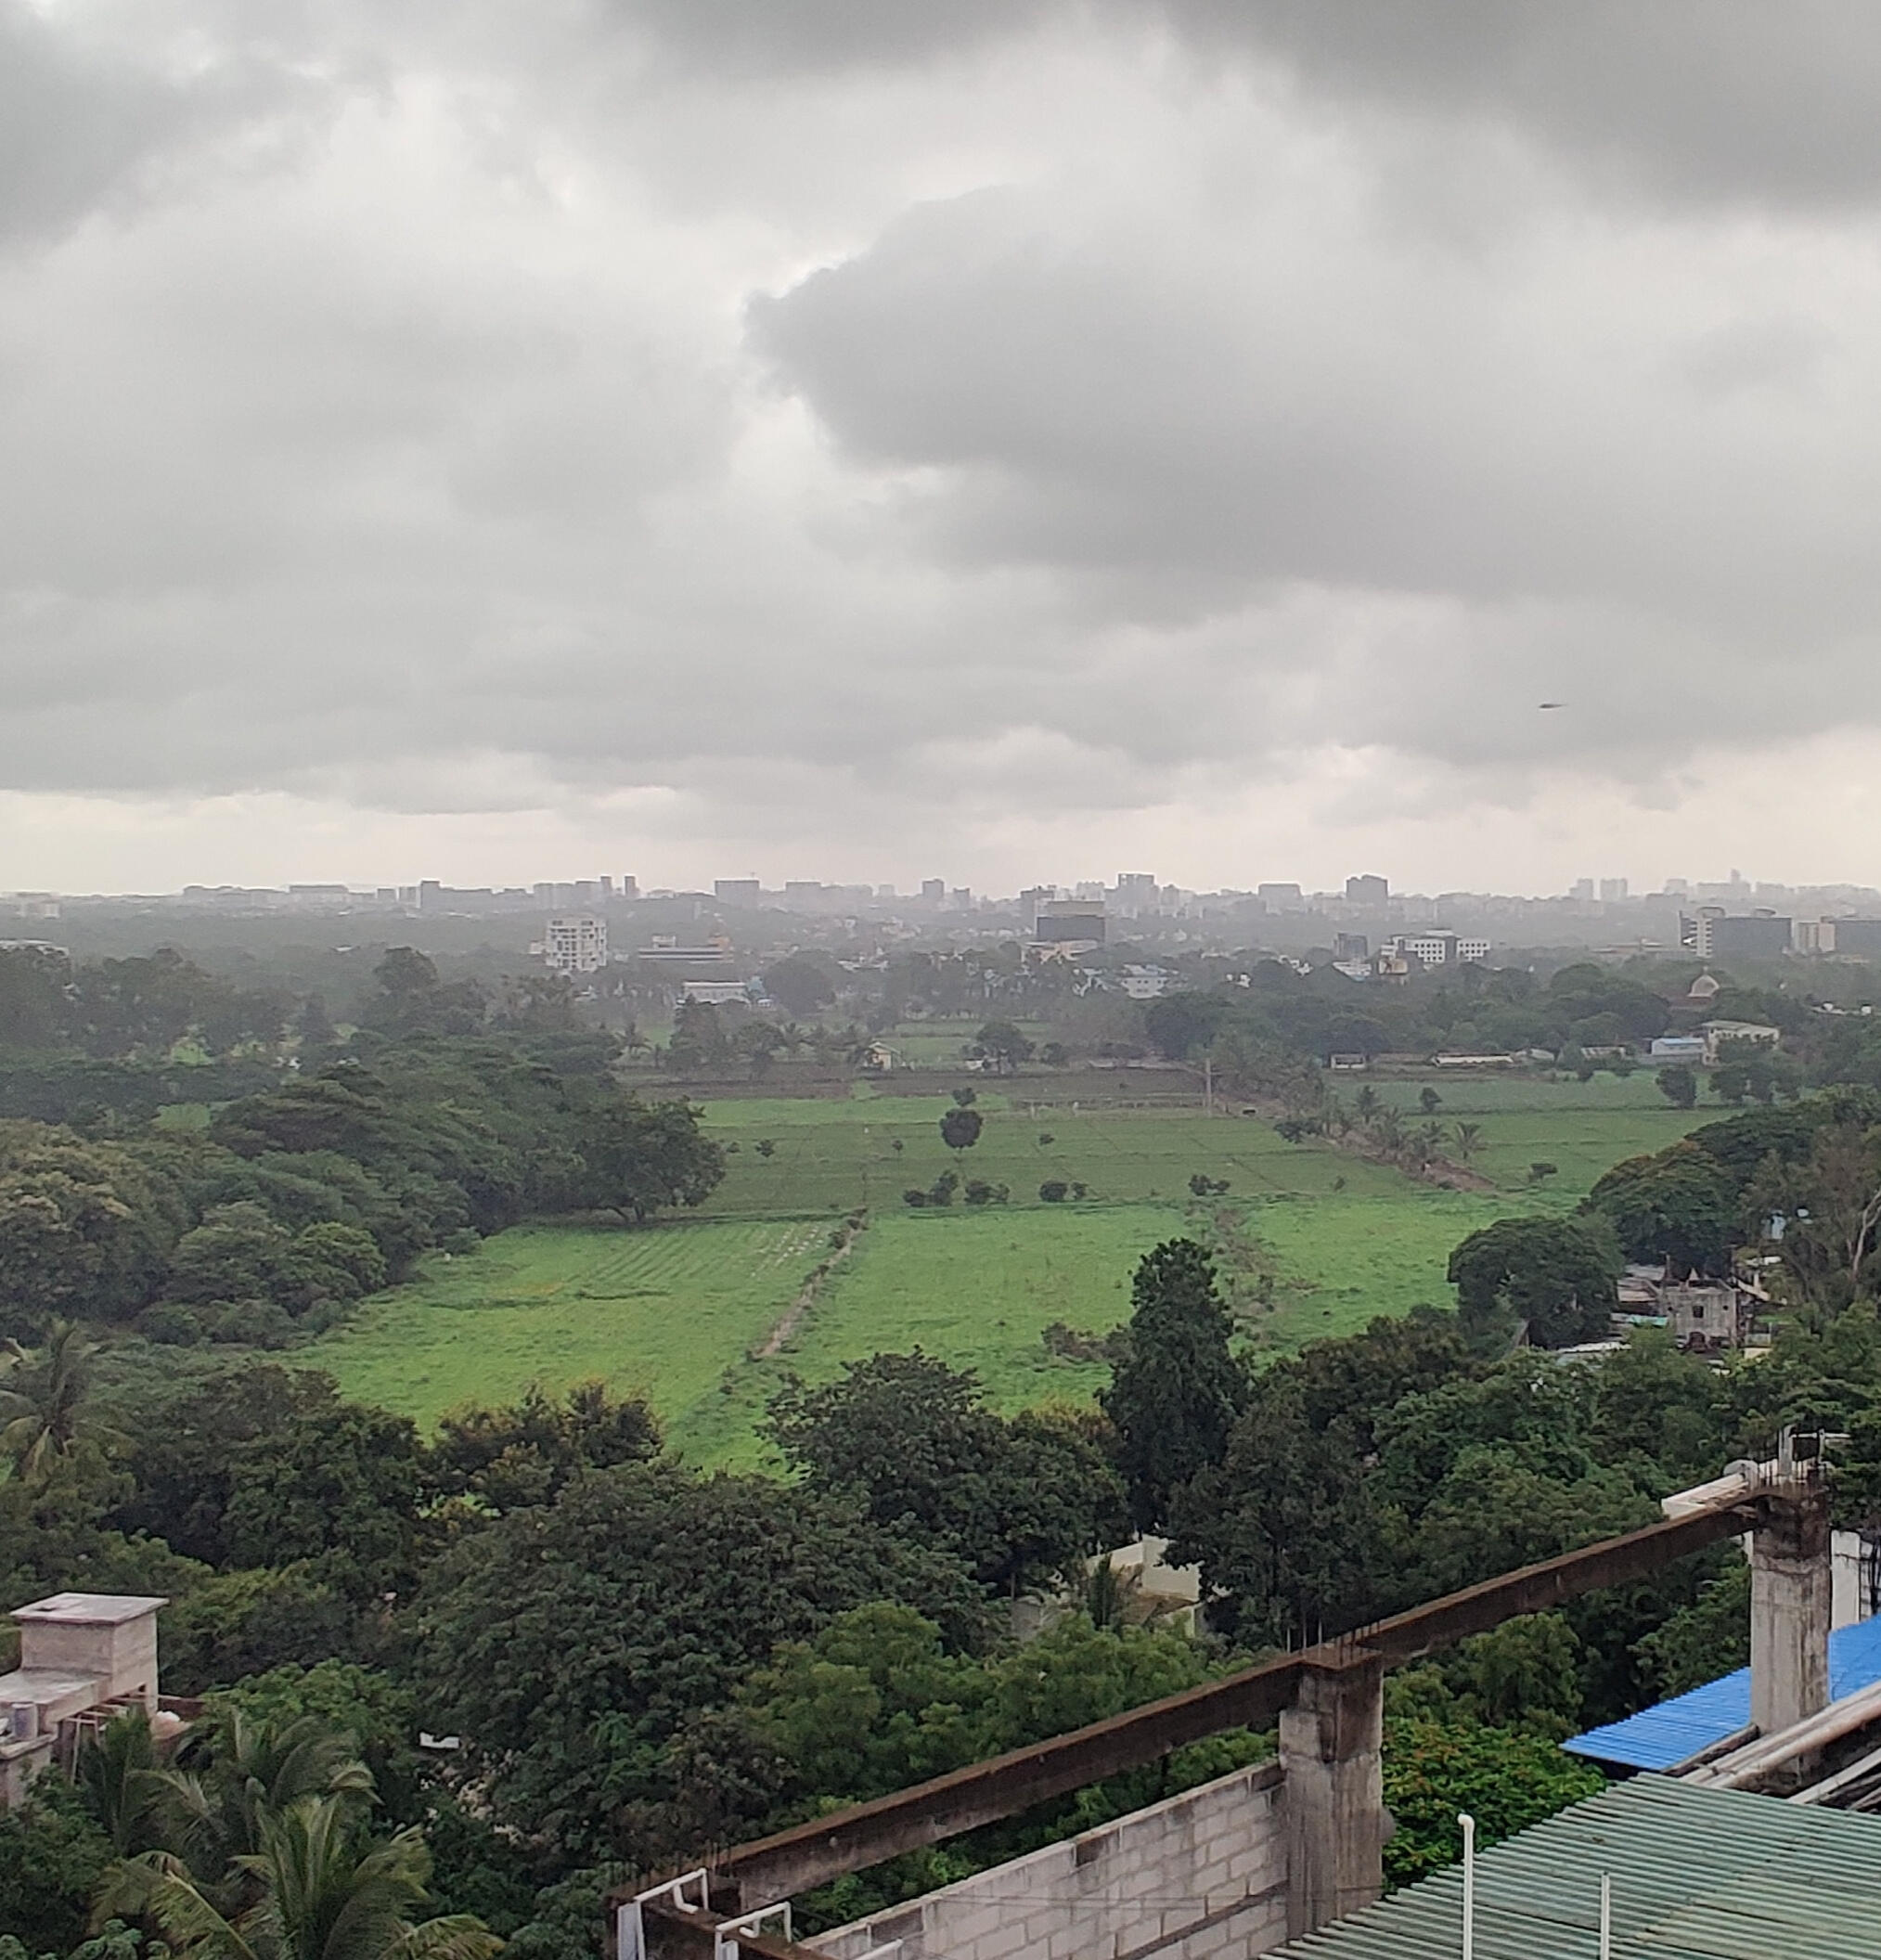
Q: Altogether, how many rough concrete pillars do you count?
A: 2